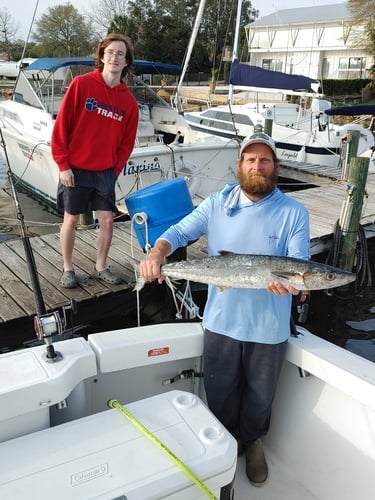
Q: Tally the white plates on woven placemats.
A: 0